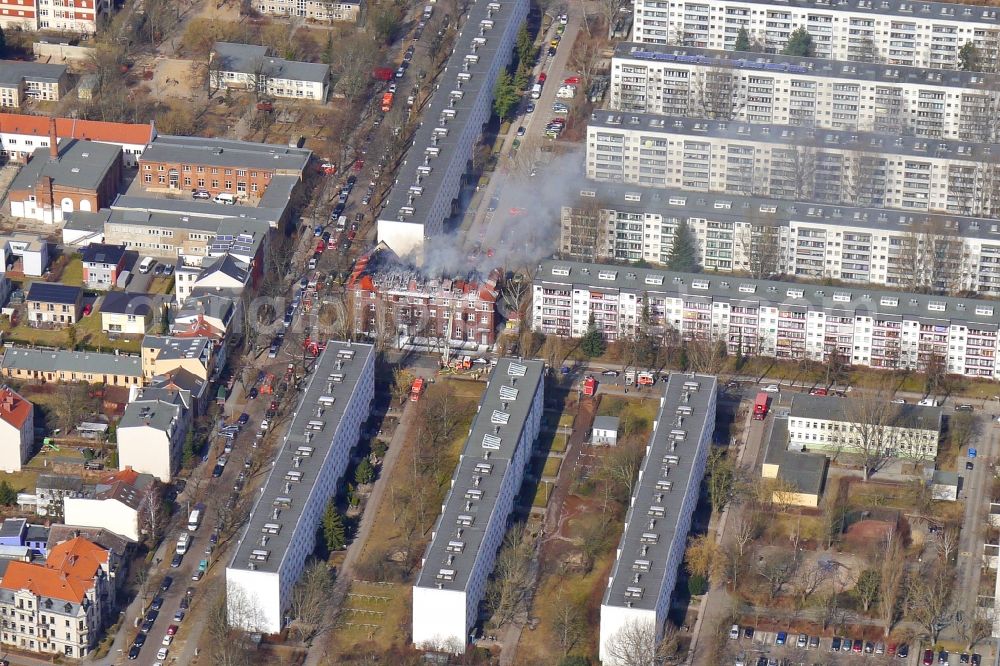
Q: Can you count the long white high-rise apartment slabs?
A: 9